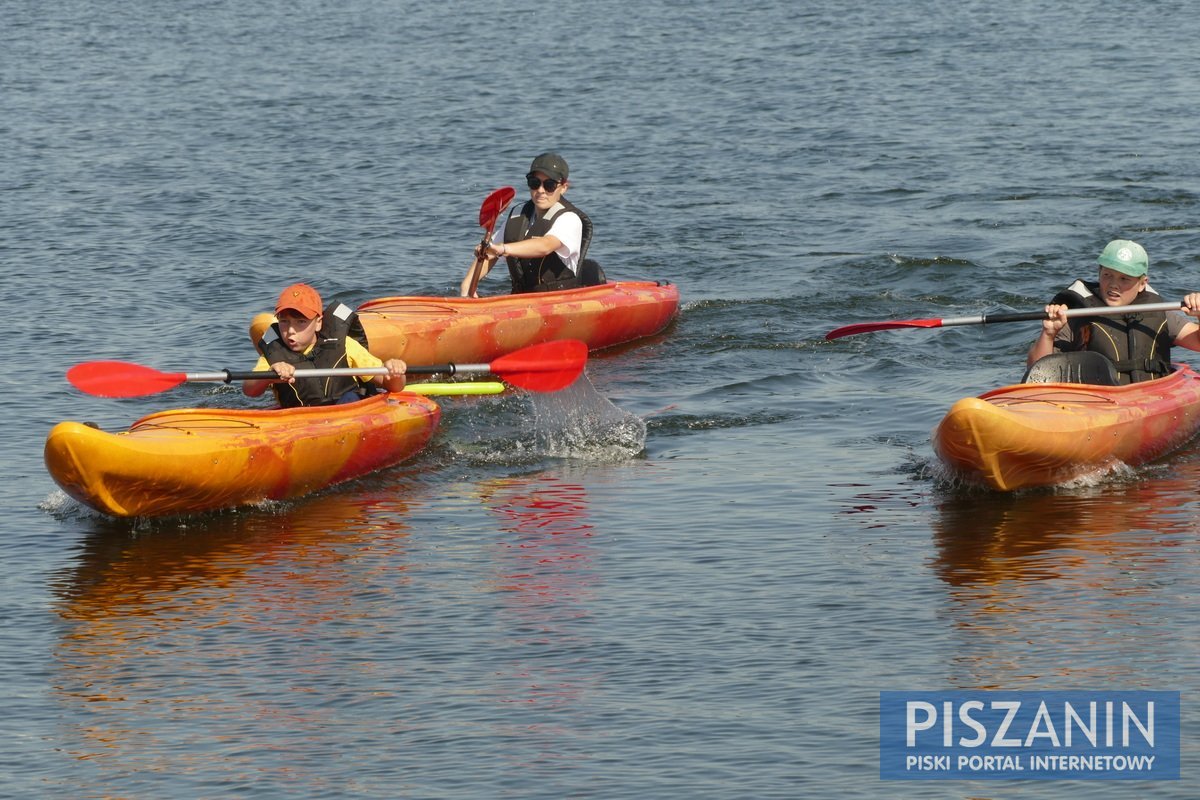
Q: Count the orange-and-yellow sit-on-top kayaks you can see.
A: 3